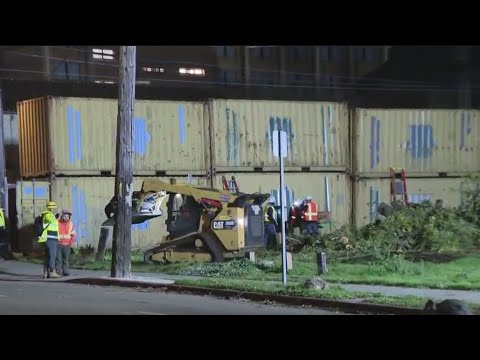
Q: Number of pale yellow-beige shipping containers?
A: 6